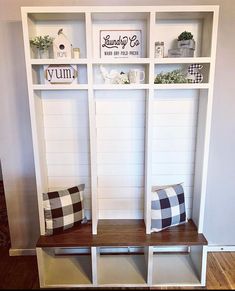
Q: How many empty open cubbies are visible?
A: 3